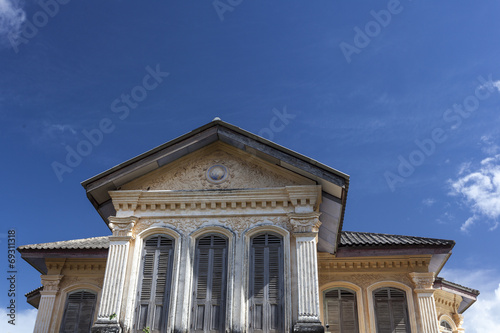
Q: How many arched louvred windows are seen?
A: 6